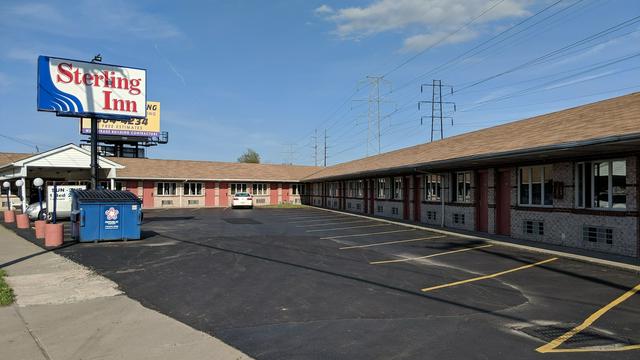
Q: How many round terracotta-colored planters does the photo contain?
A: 4